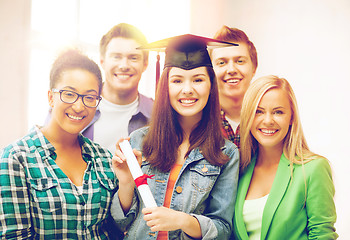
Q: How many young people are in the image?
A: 5